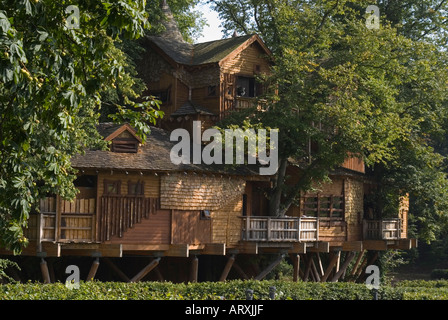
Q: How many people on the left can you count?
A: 0